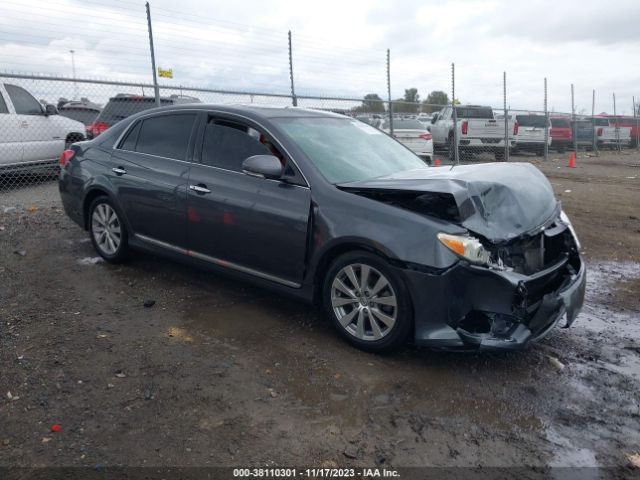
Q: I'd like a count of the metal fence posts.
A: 10